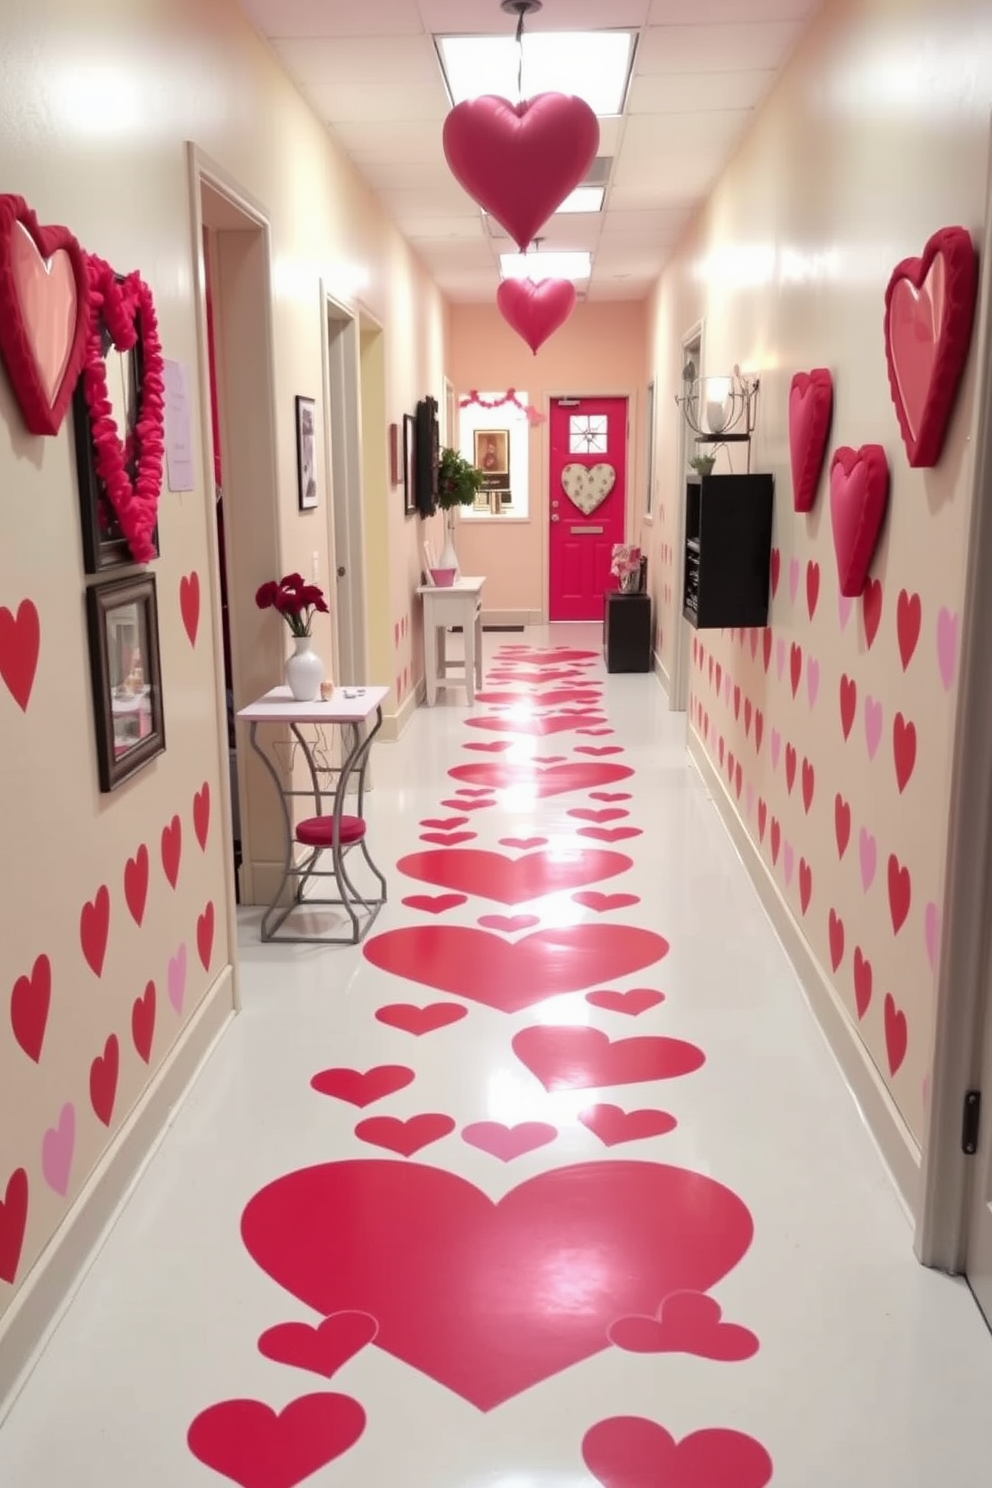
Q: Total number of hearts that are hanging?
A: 2